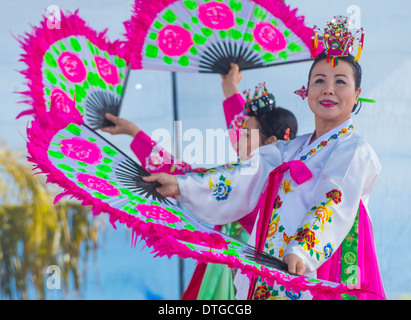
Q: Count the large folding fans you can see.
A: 4